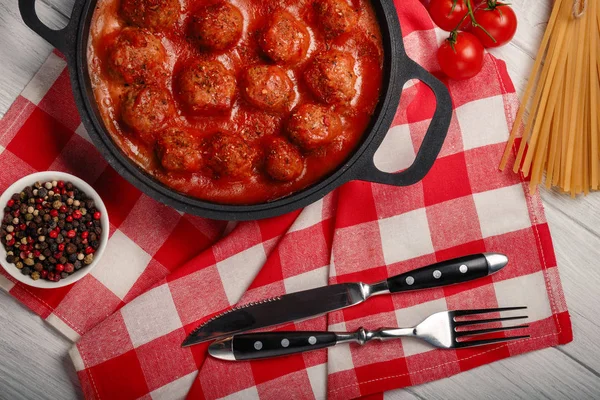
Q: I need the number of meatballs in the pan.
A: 13